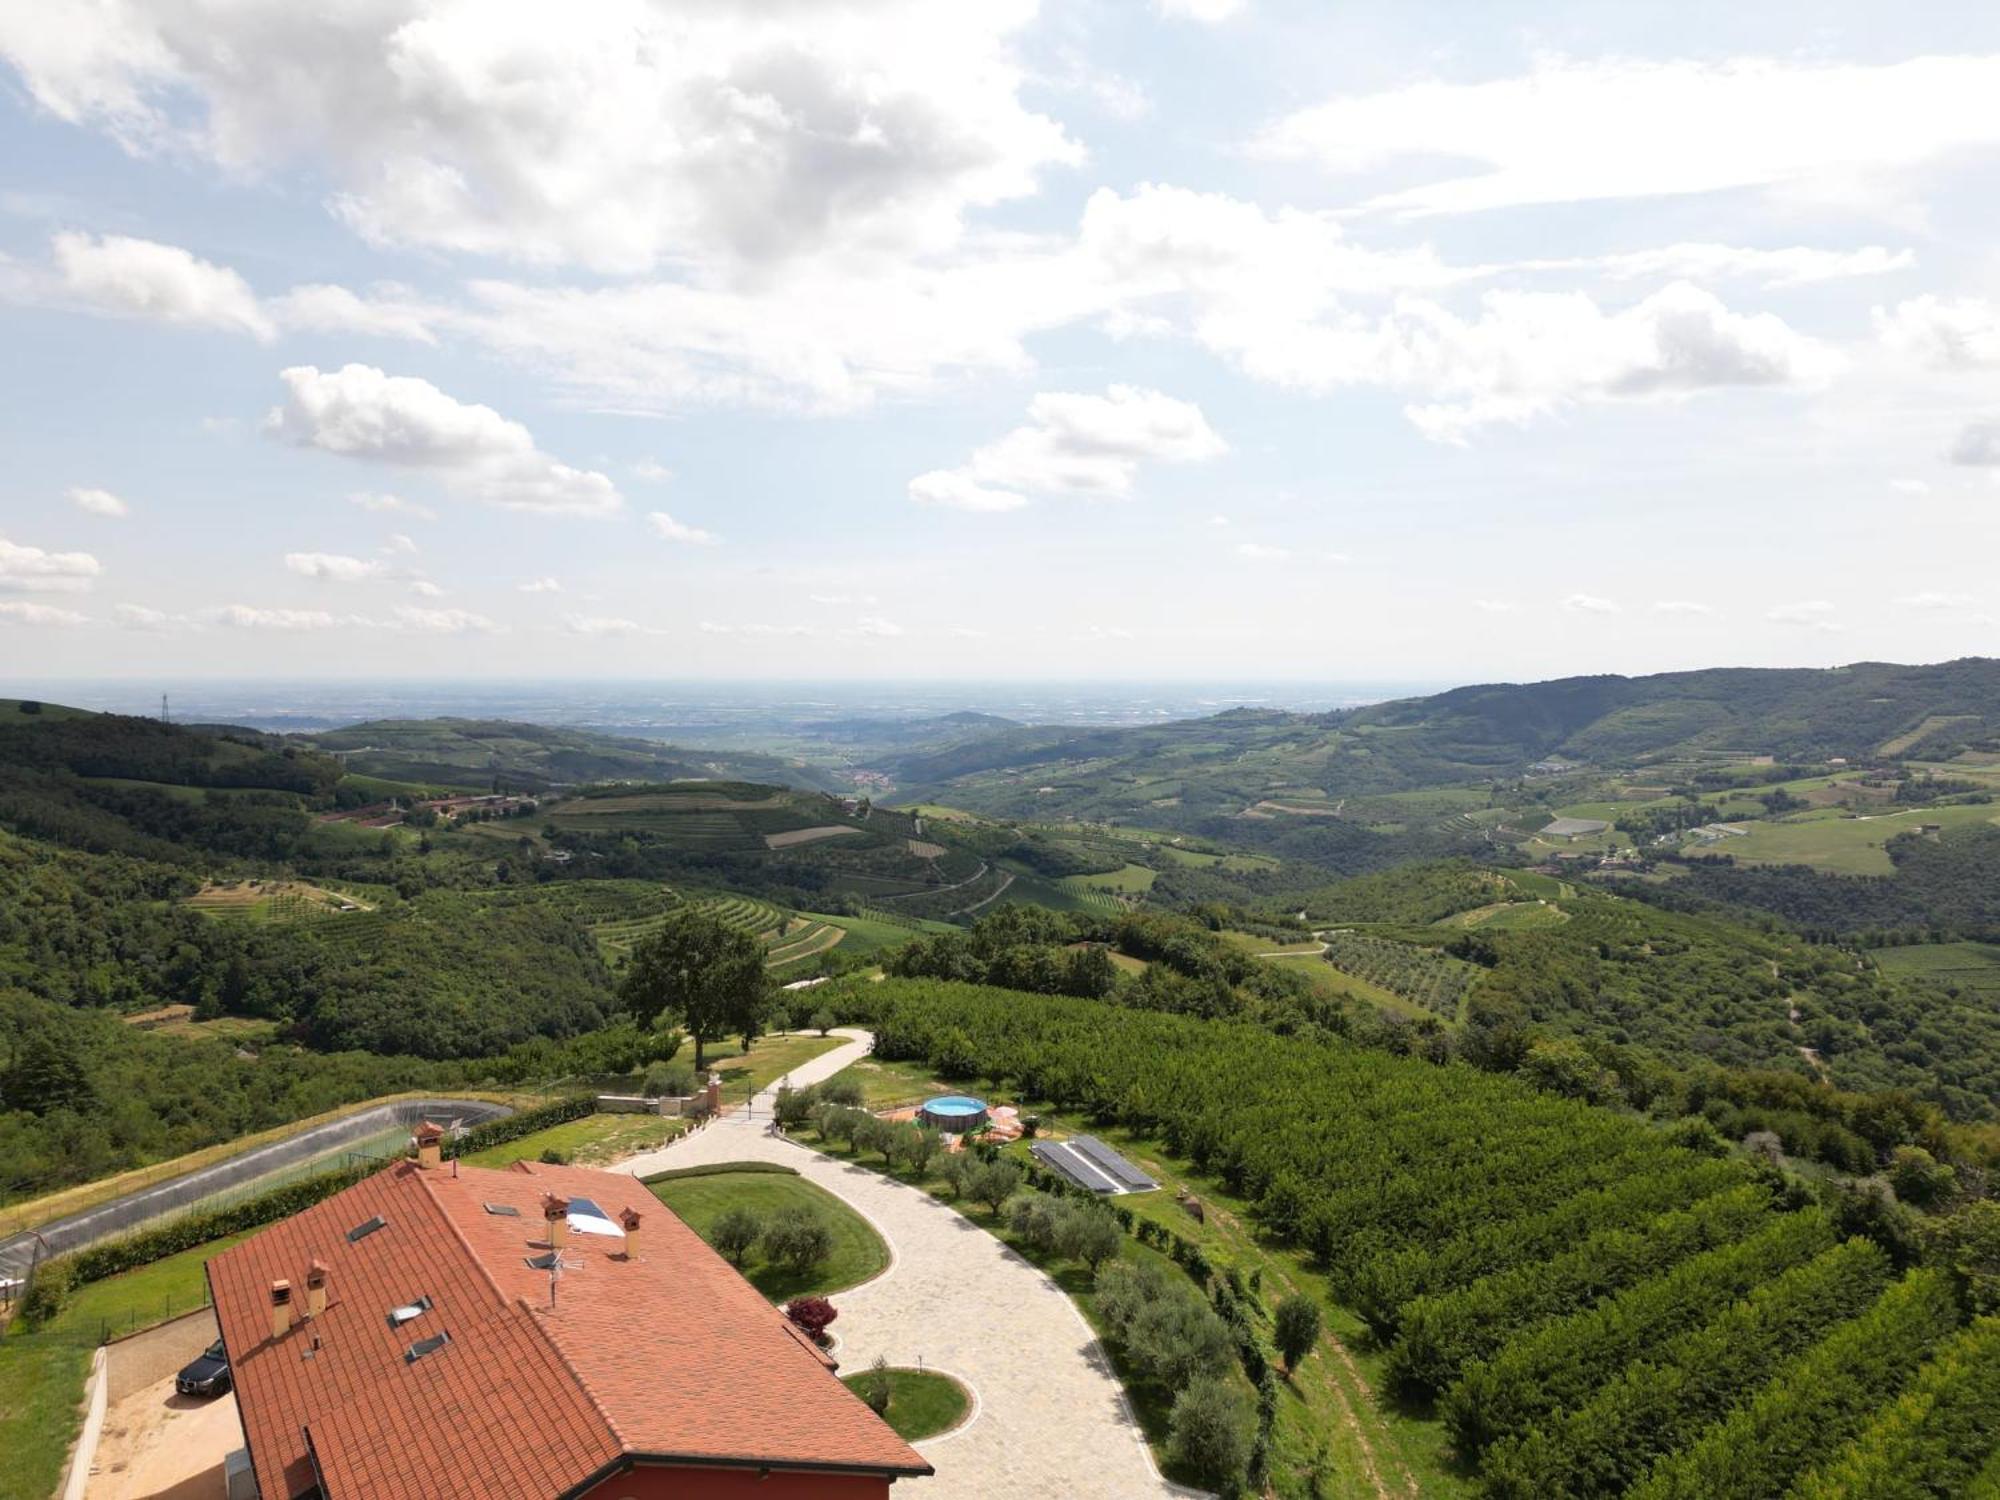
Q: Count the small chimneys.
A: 5